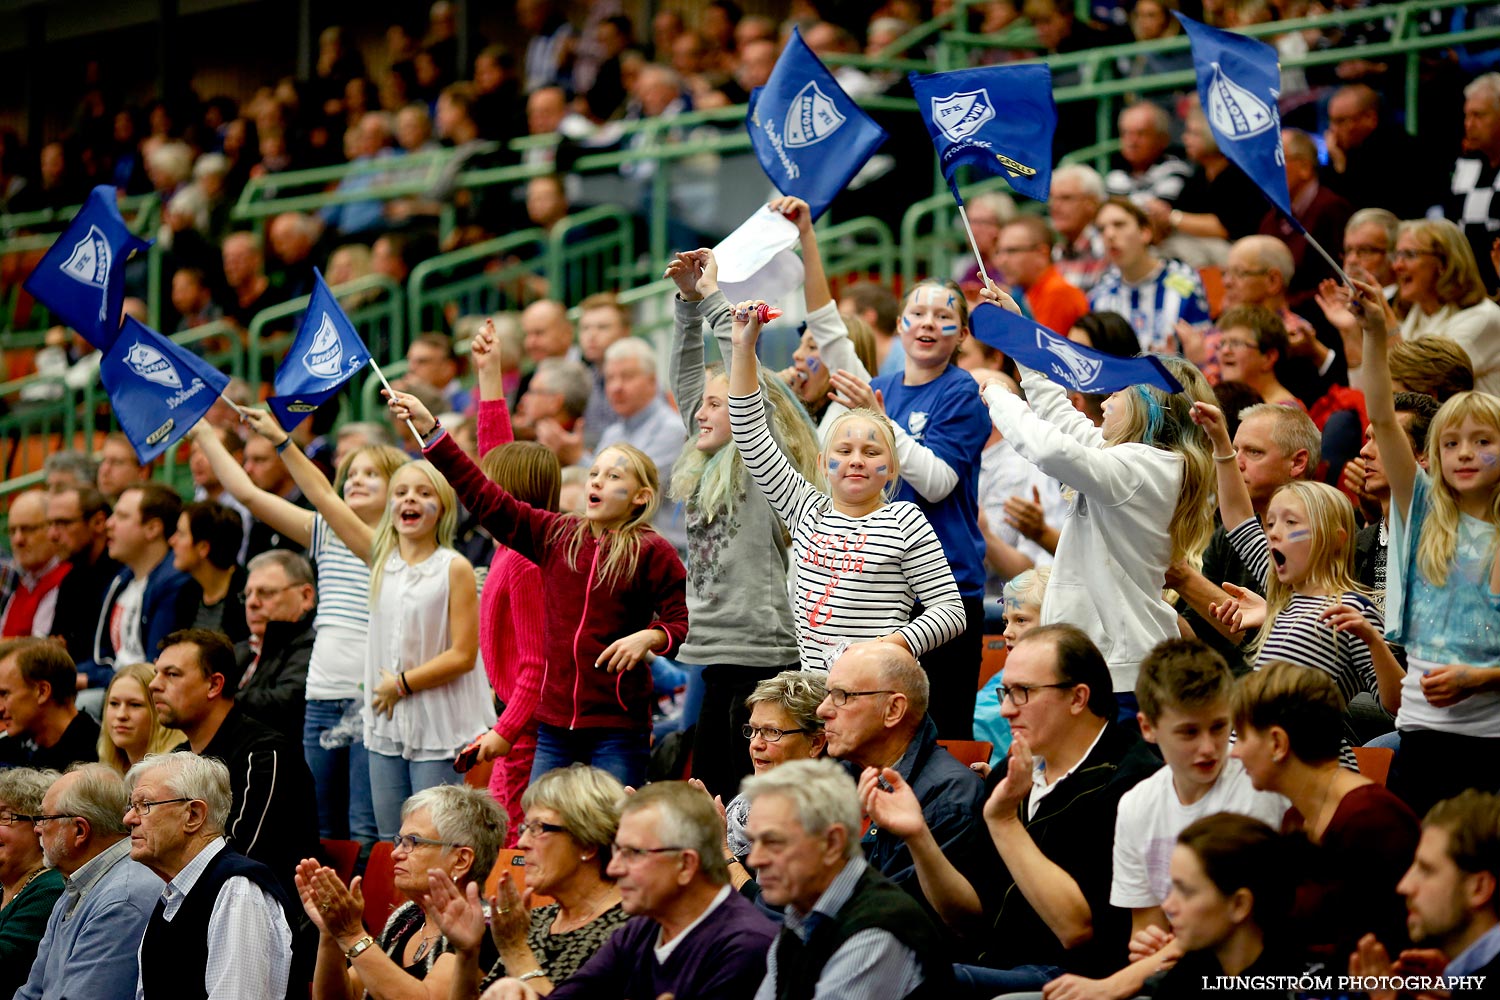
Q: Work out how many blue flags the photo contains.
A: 7